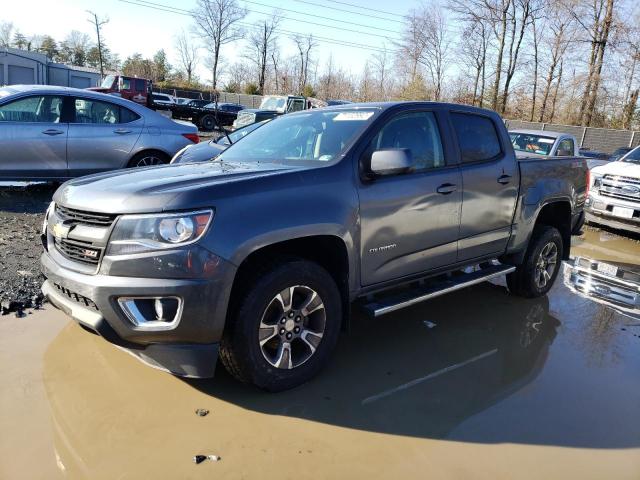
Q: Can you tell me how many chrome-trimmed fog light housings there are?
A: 1